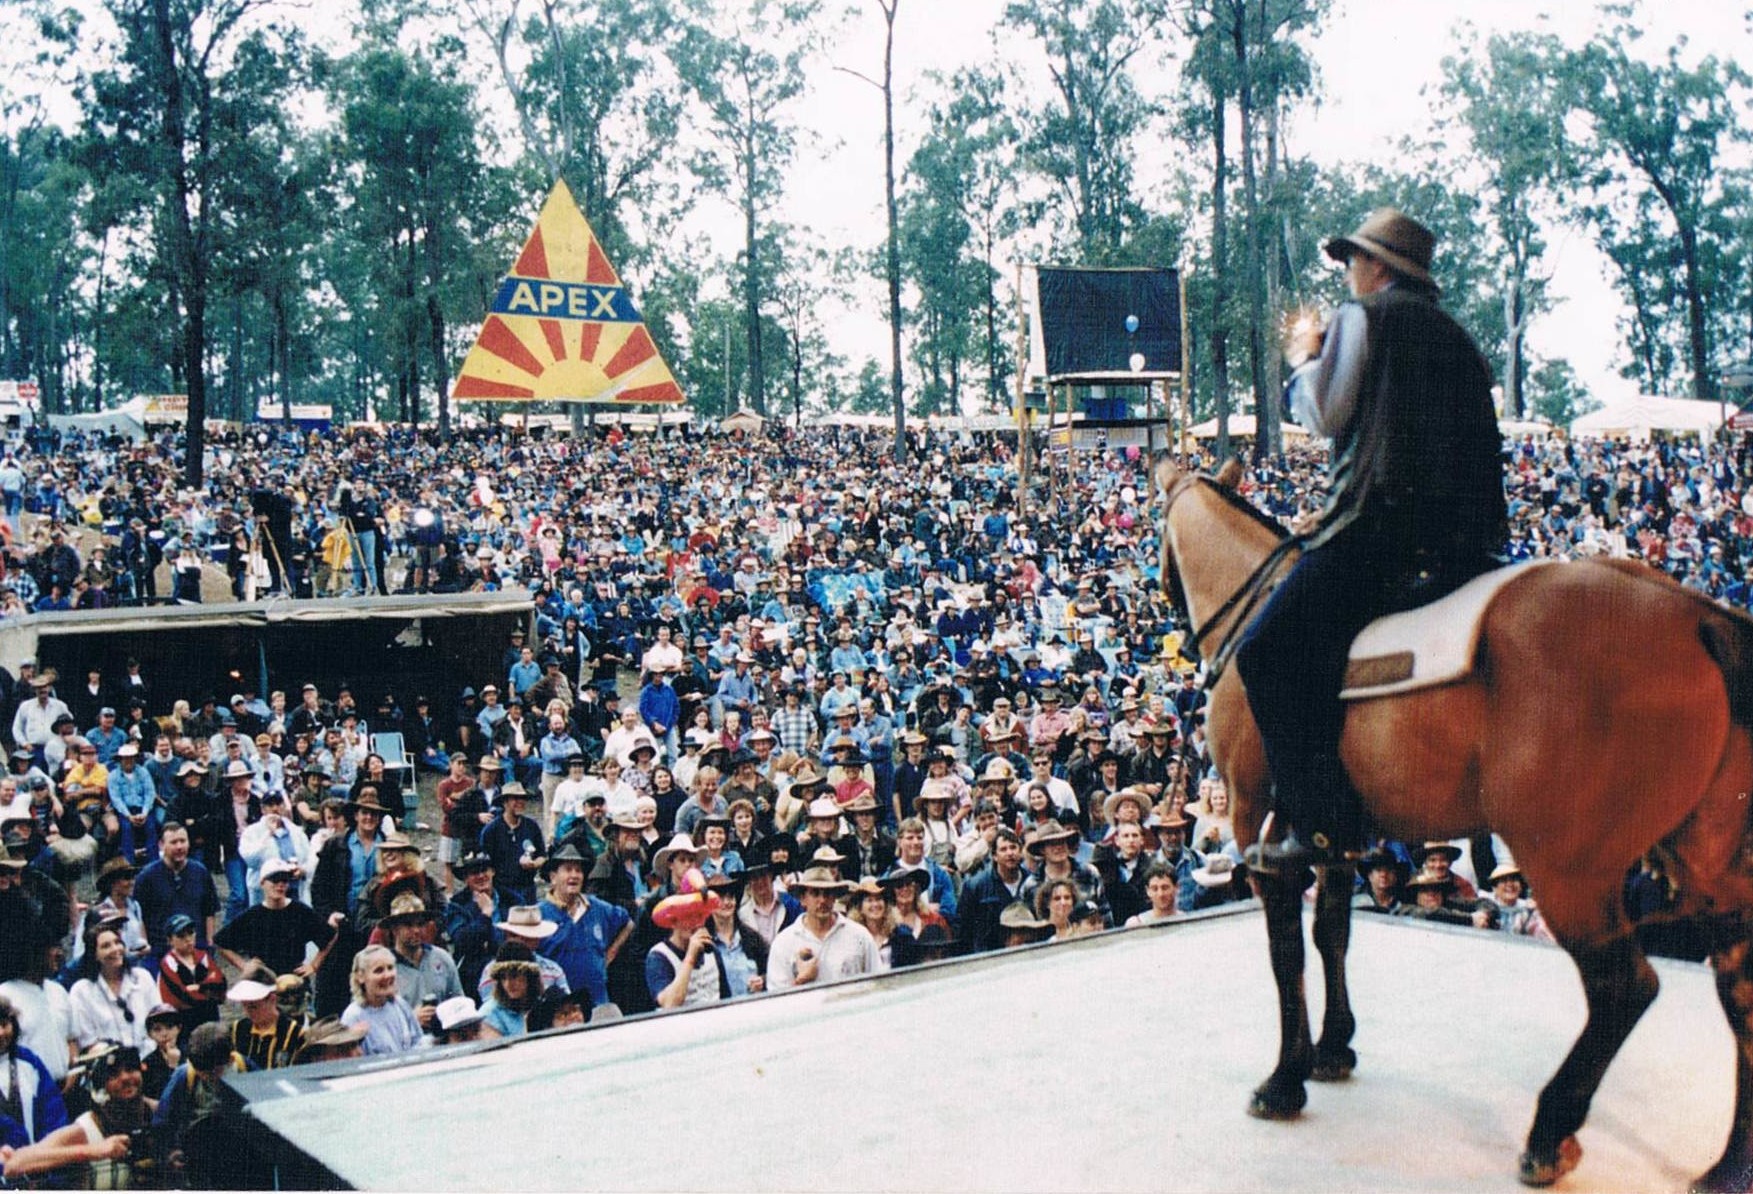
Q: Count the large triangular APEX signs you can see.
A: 1